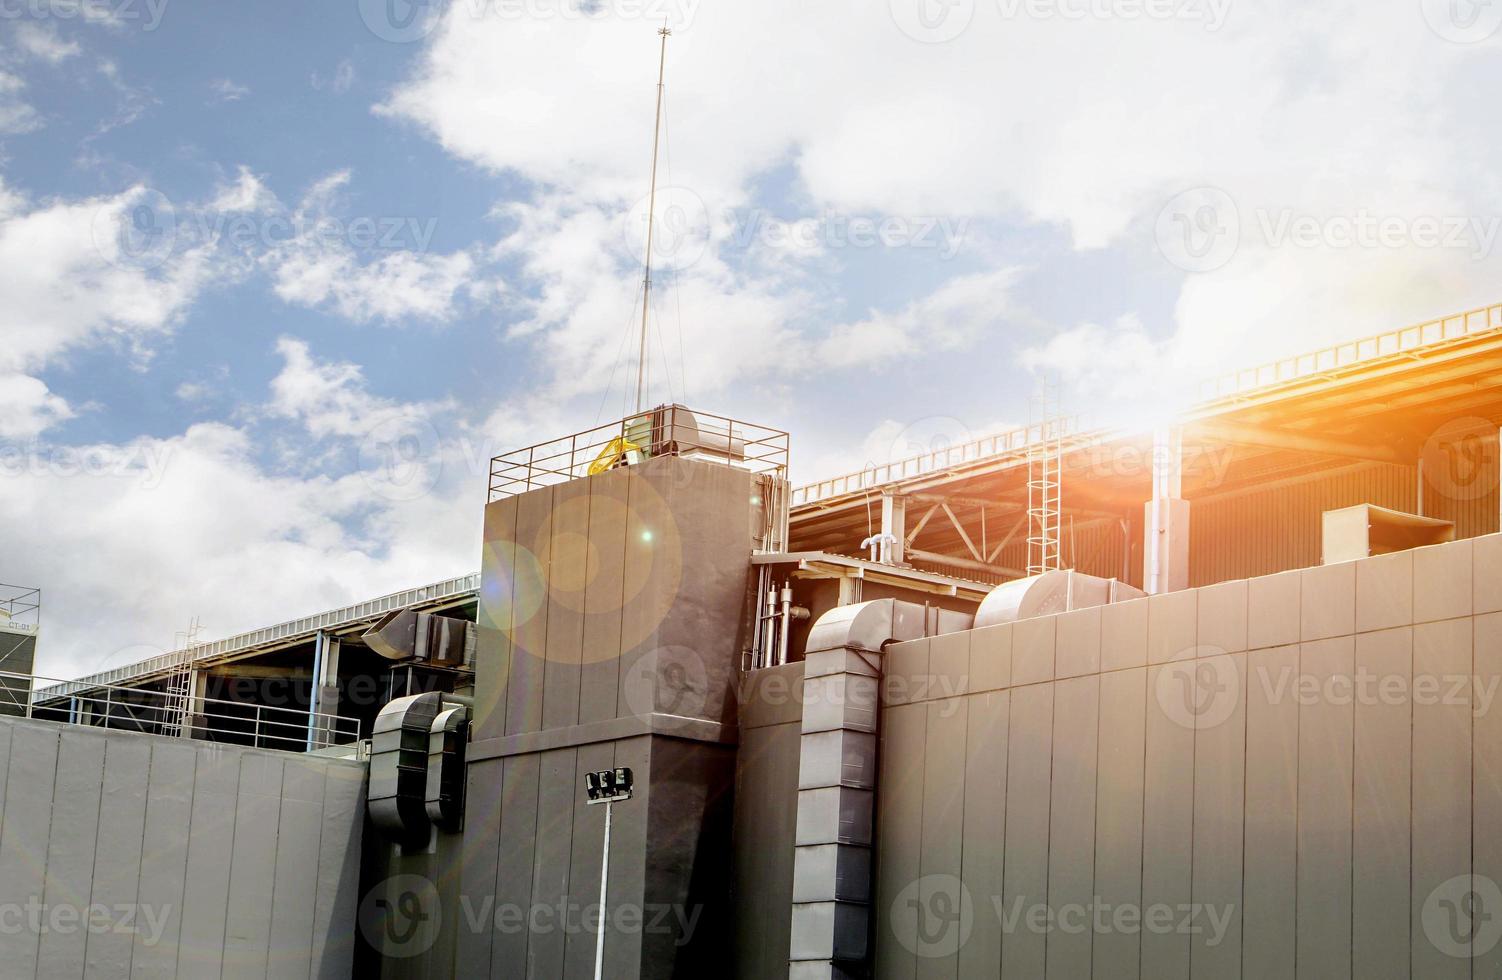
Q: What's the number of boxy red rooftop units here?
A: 0